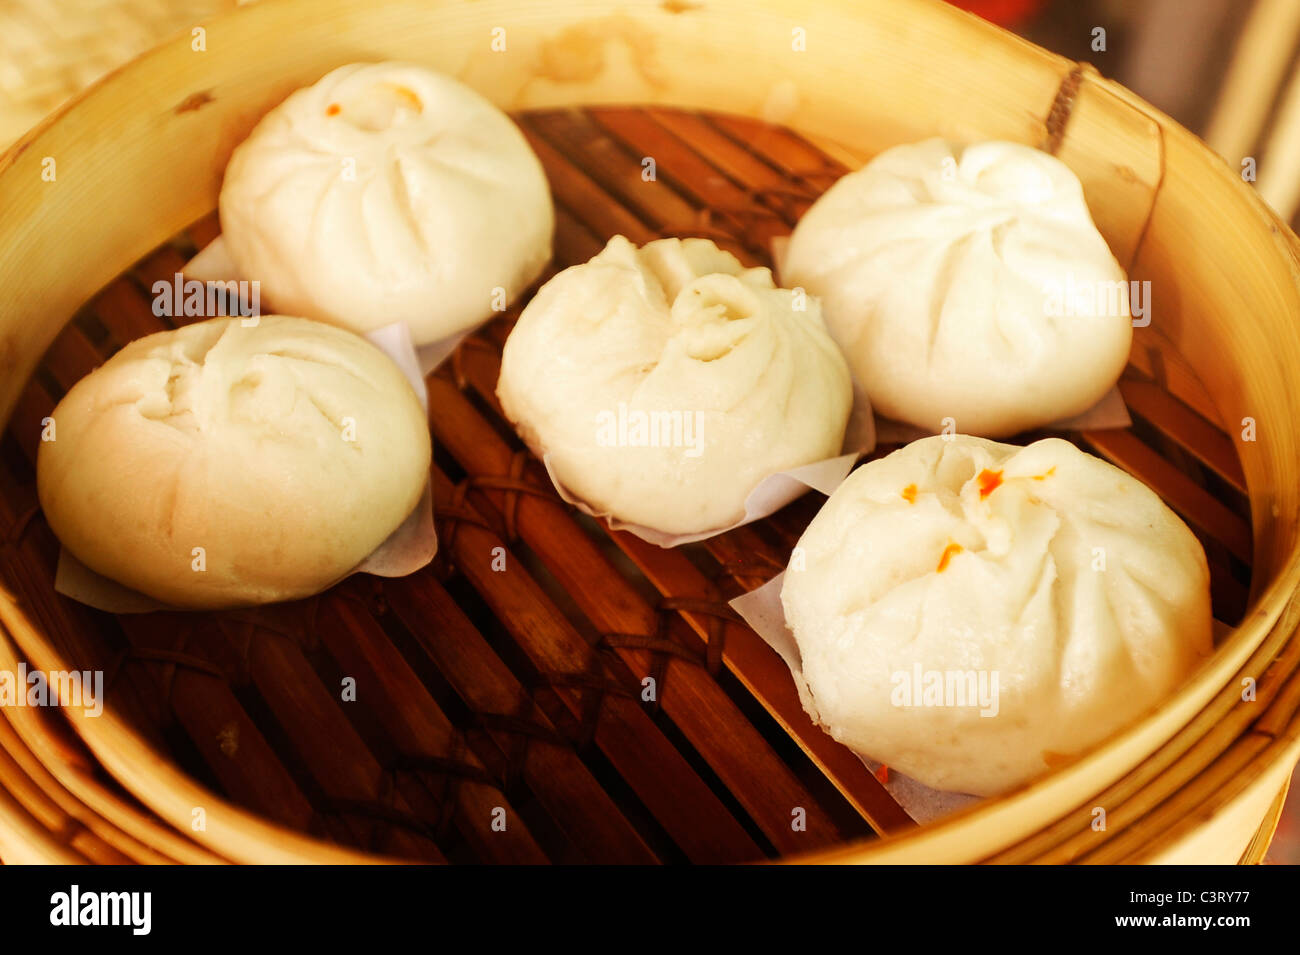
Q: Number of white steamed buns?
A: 5